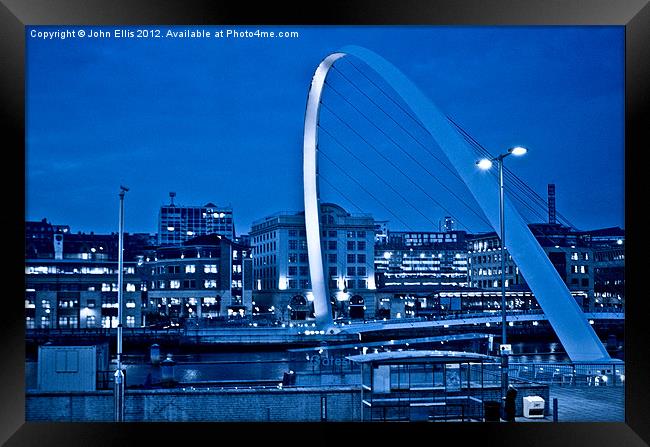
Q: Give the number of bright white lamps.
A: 2